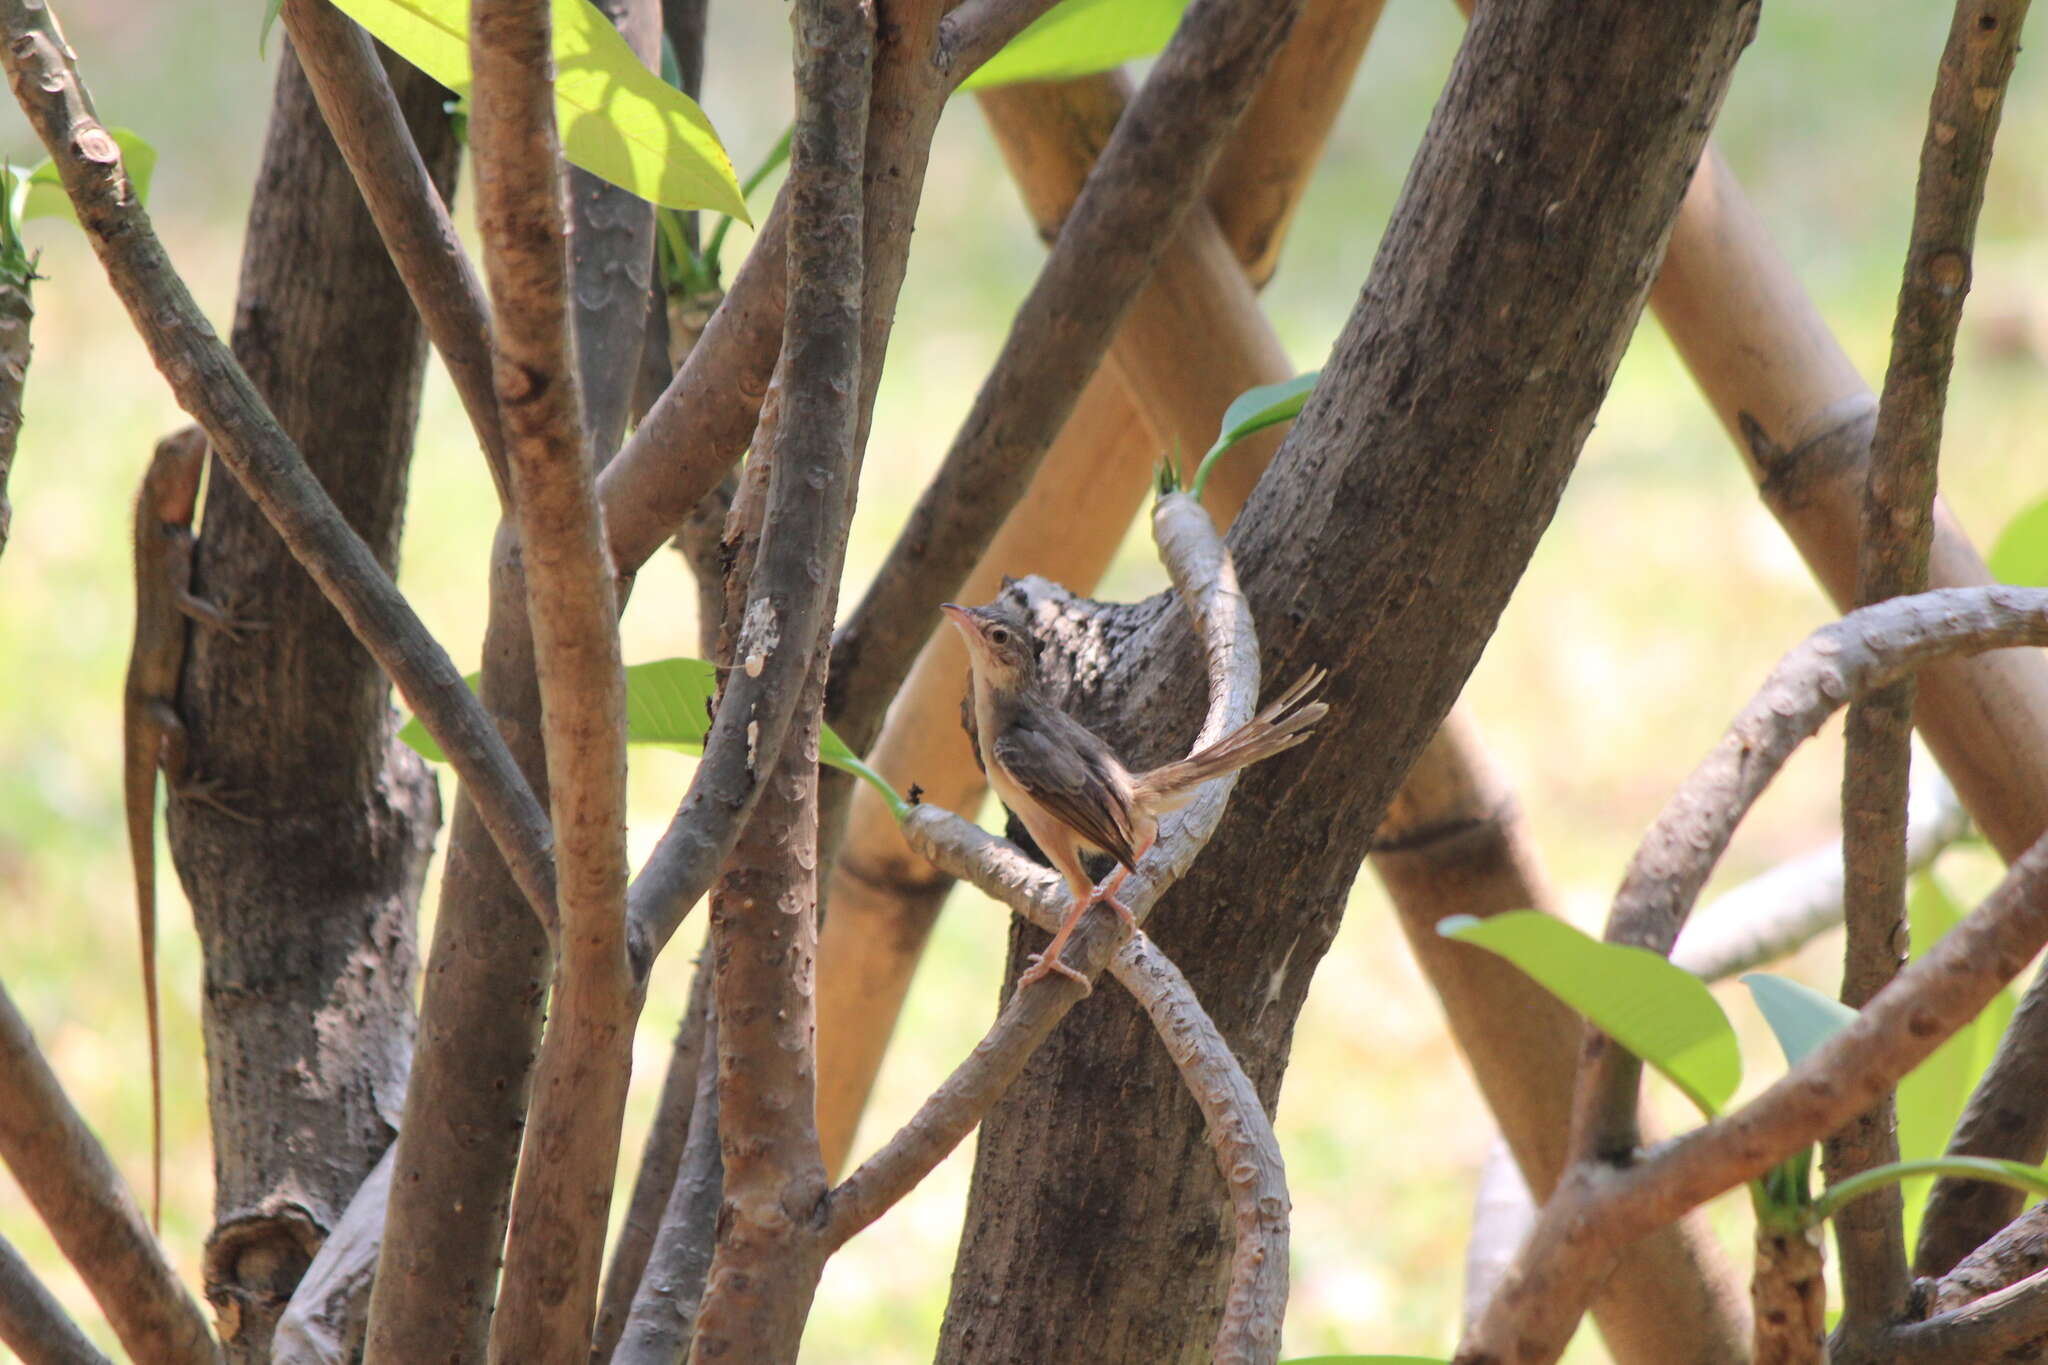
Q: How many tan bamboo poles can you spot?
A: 3